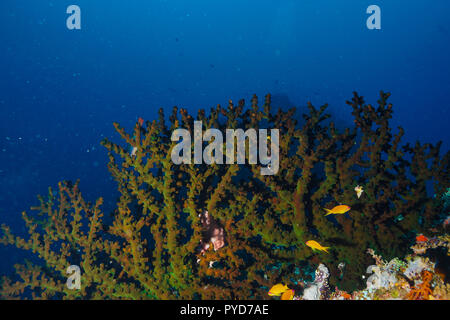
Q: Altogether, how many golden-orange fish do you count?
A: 4